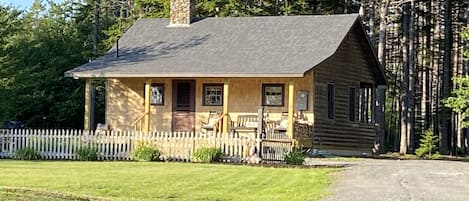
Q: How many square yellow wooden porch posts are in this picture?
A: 4